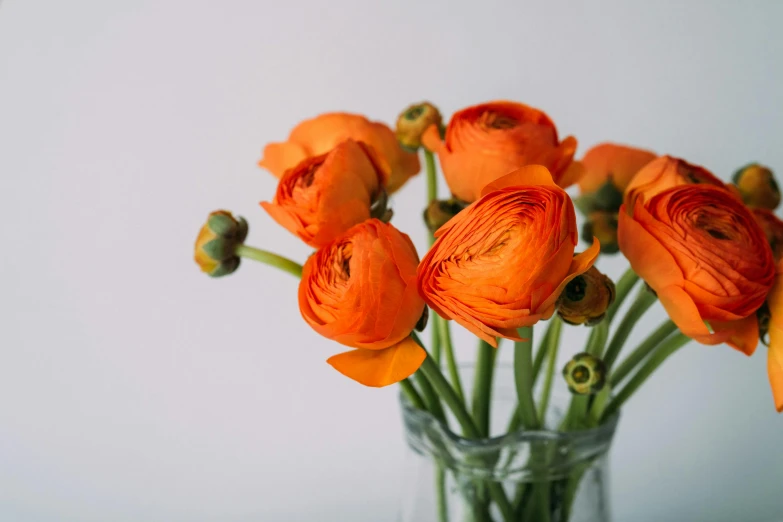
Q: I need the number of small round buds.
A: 7